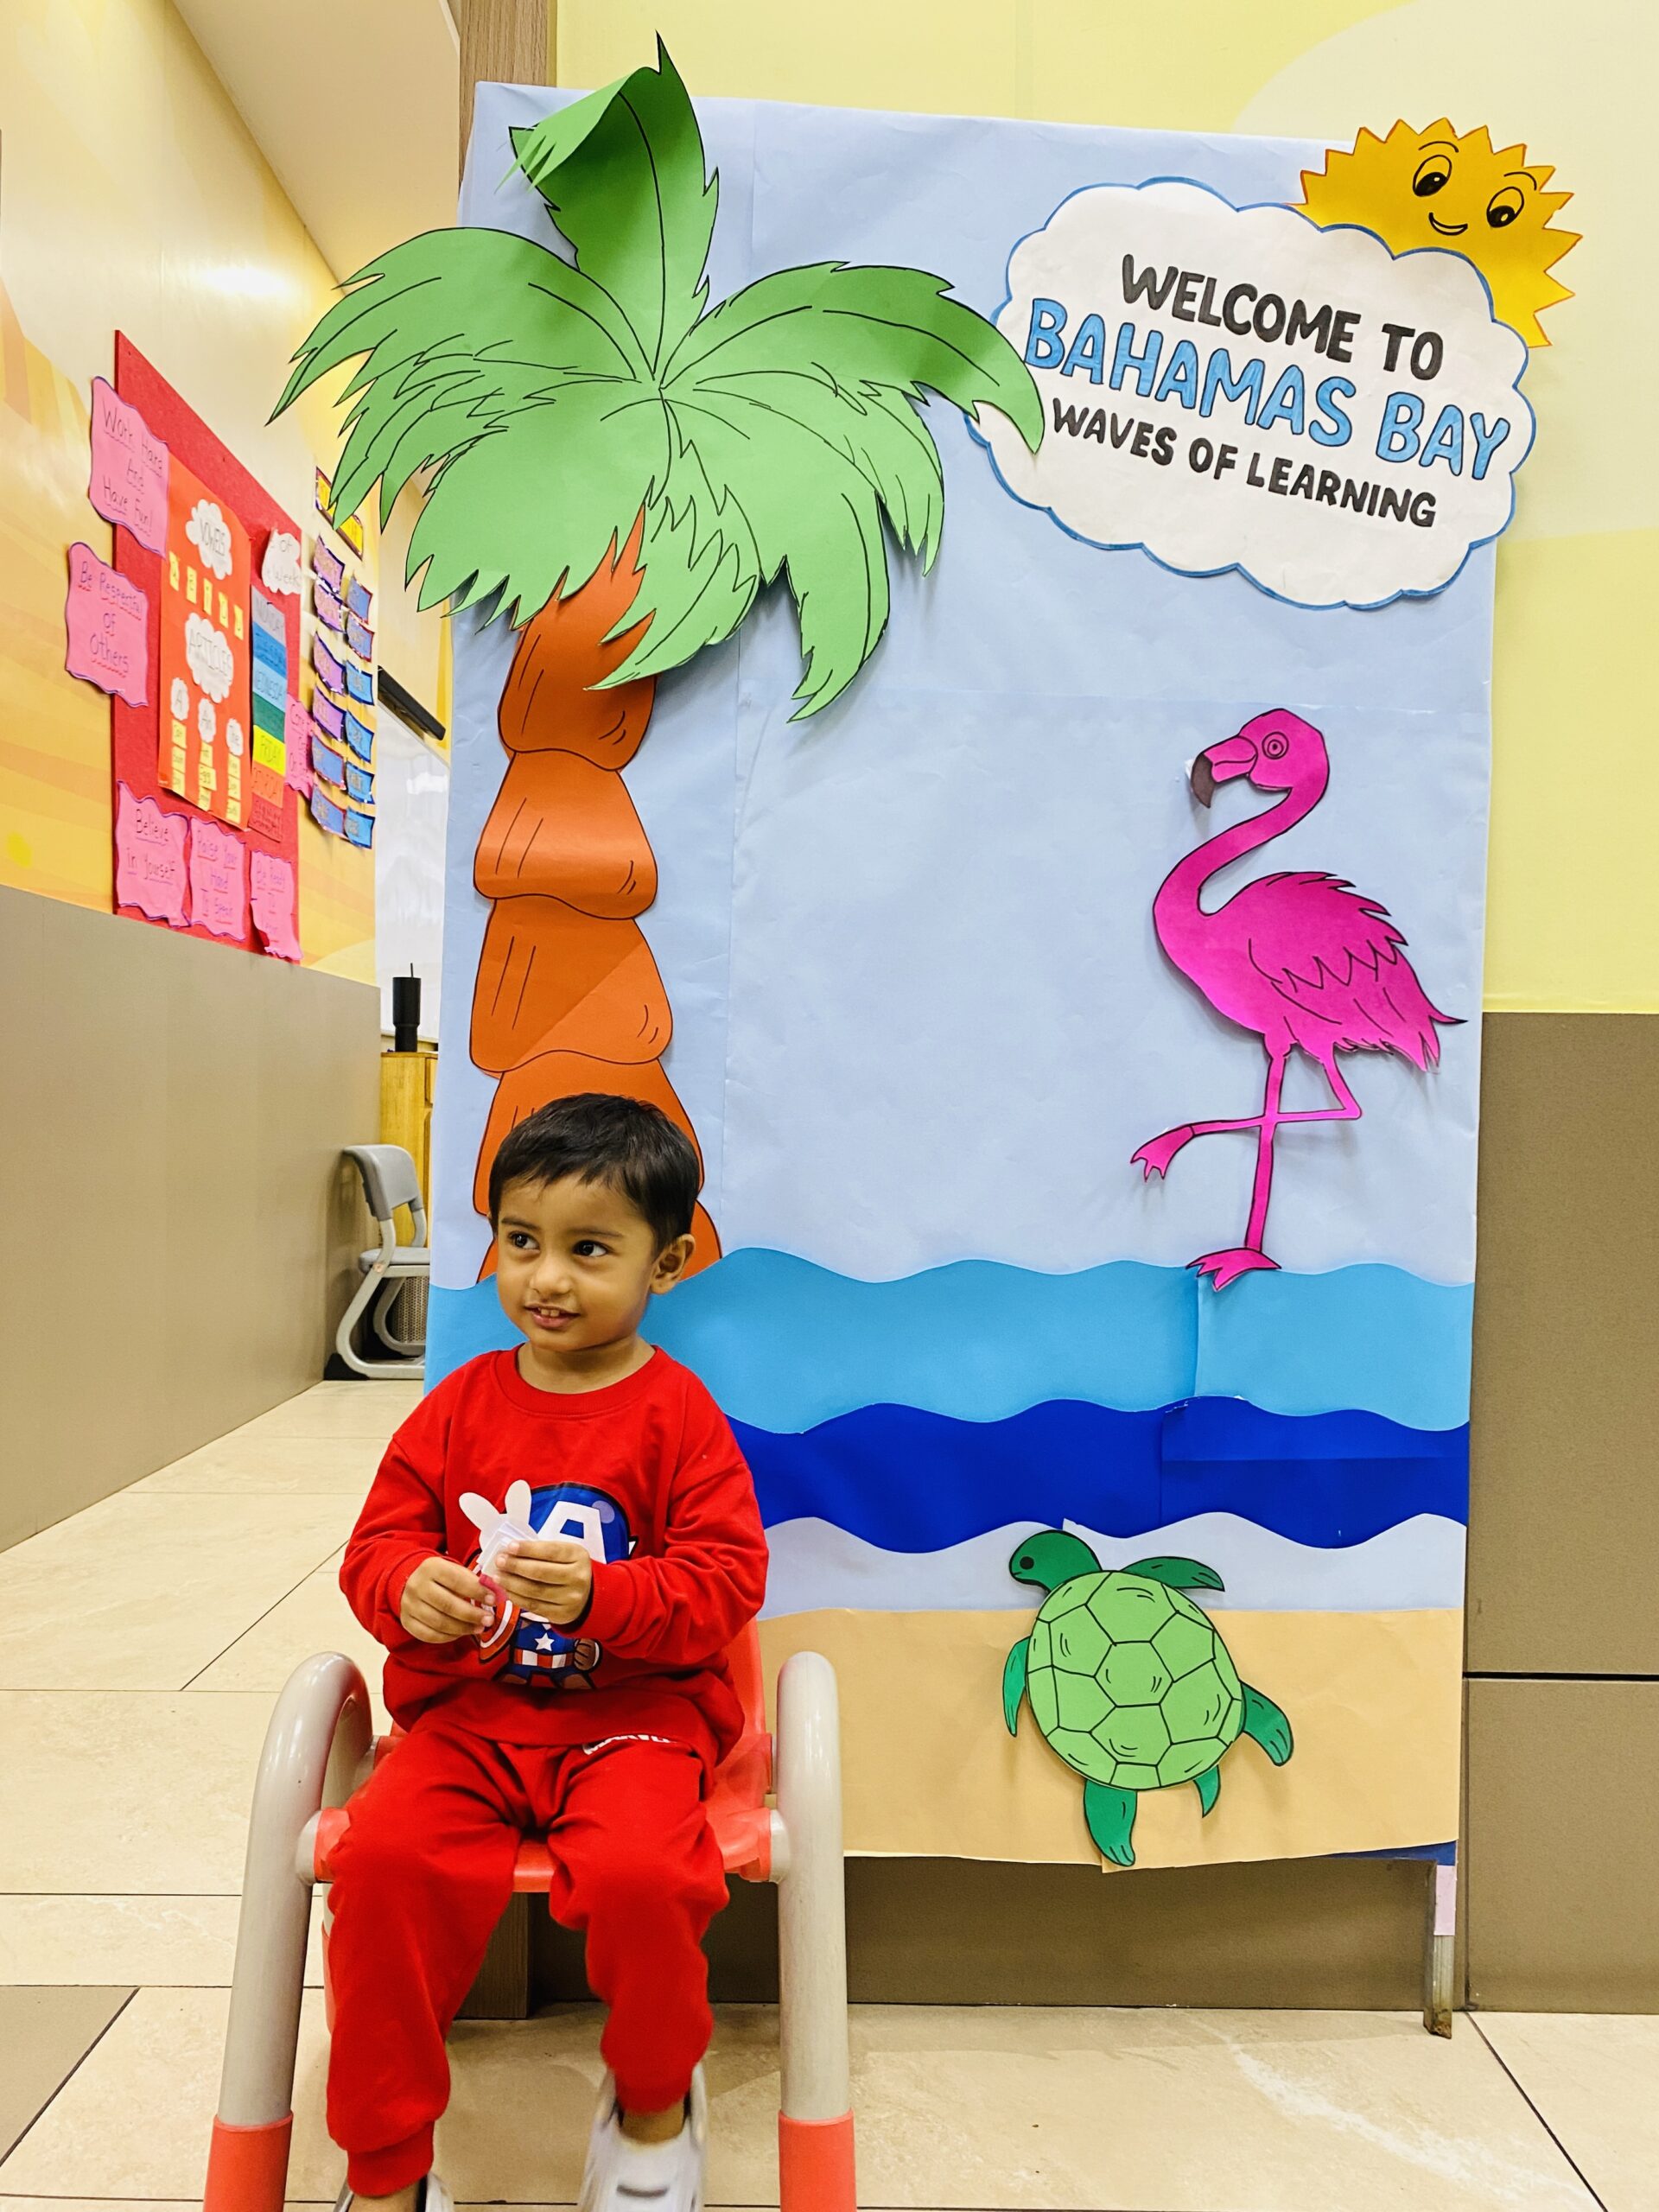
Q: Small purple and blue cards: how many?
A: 12